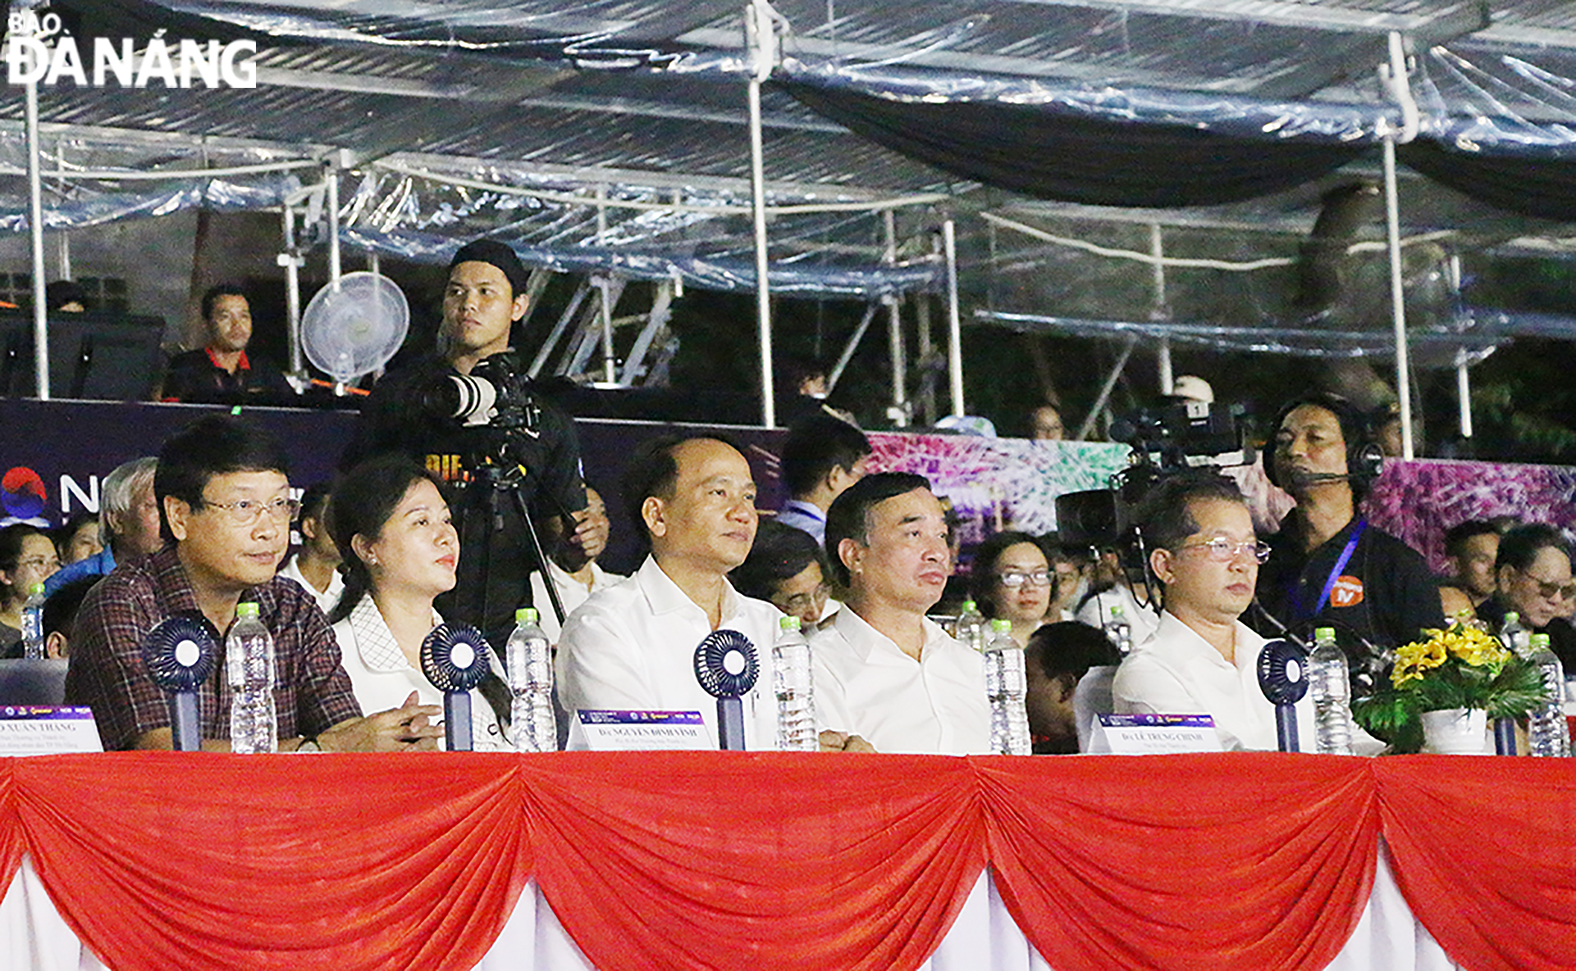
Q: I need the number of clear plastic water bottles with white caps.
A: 0